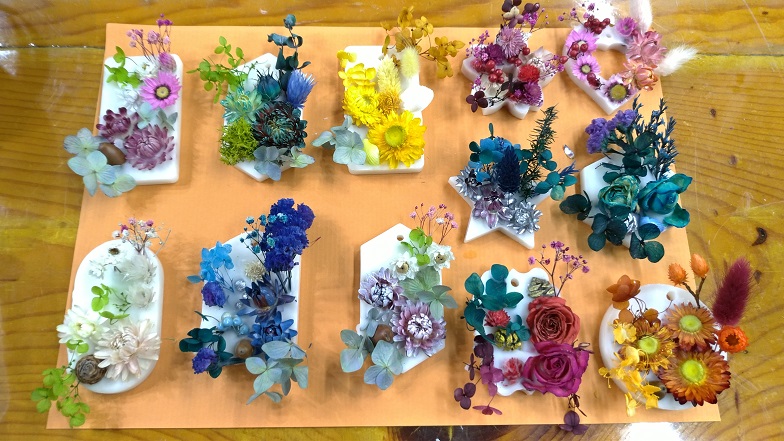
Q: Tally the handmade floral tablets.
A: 12